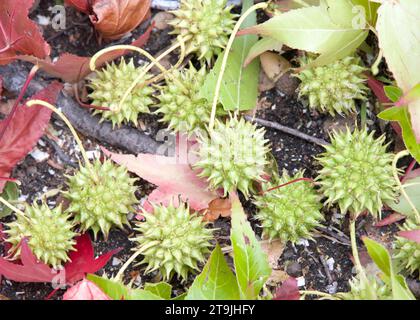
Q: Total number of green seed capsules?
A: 12